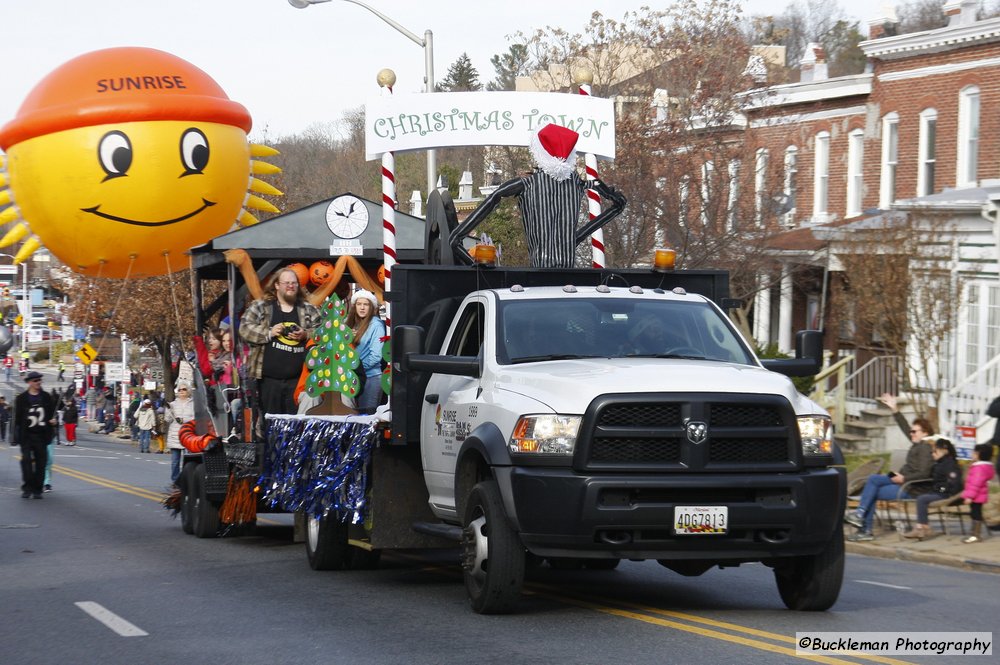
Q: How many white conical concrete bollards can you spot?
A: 0